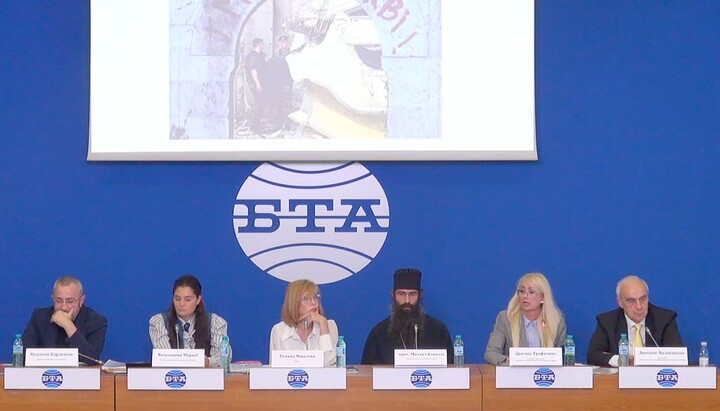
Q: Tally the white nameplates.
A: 6